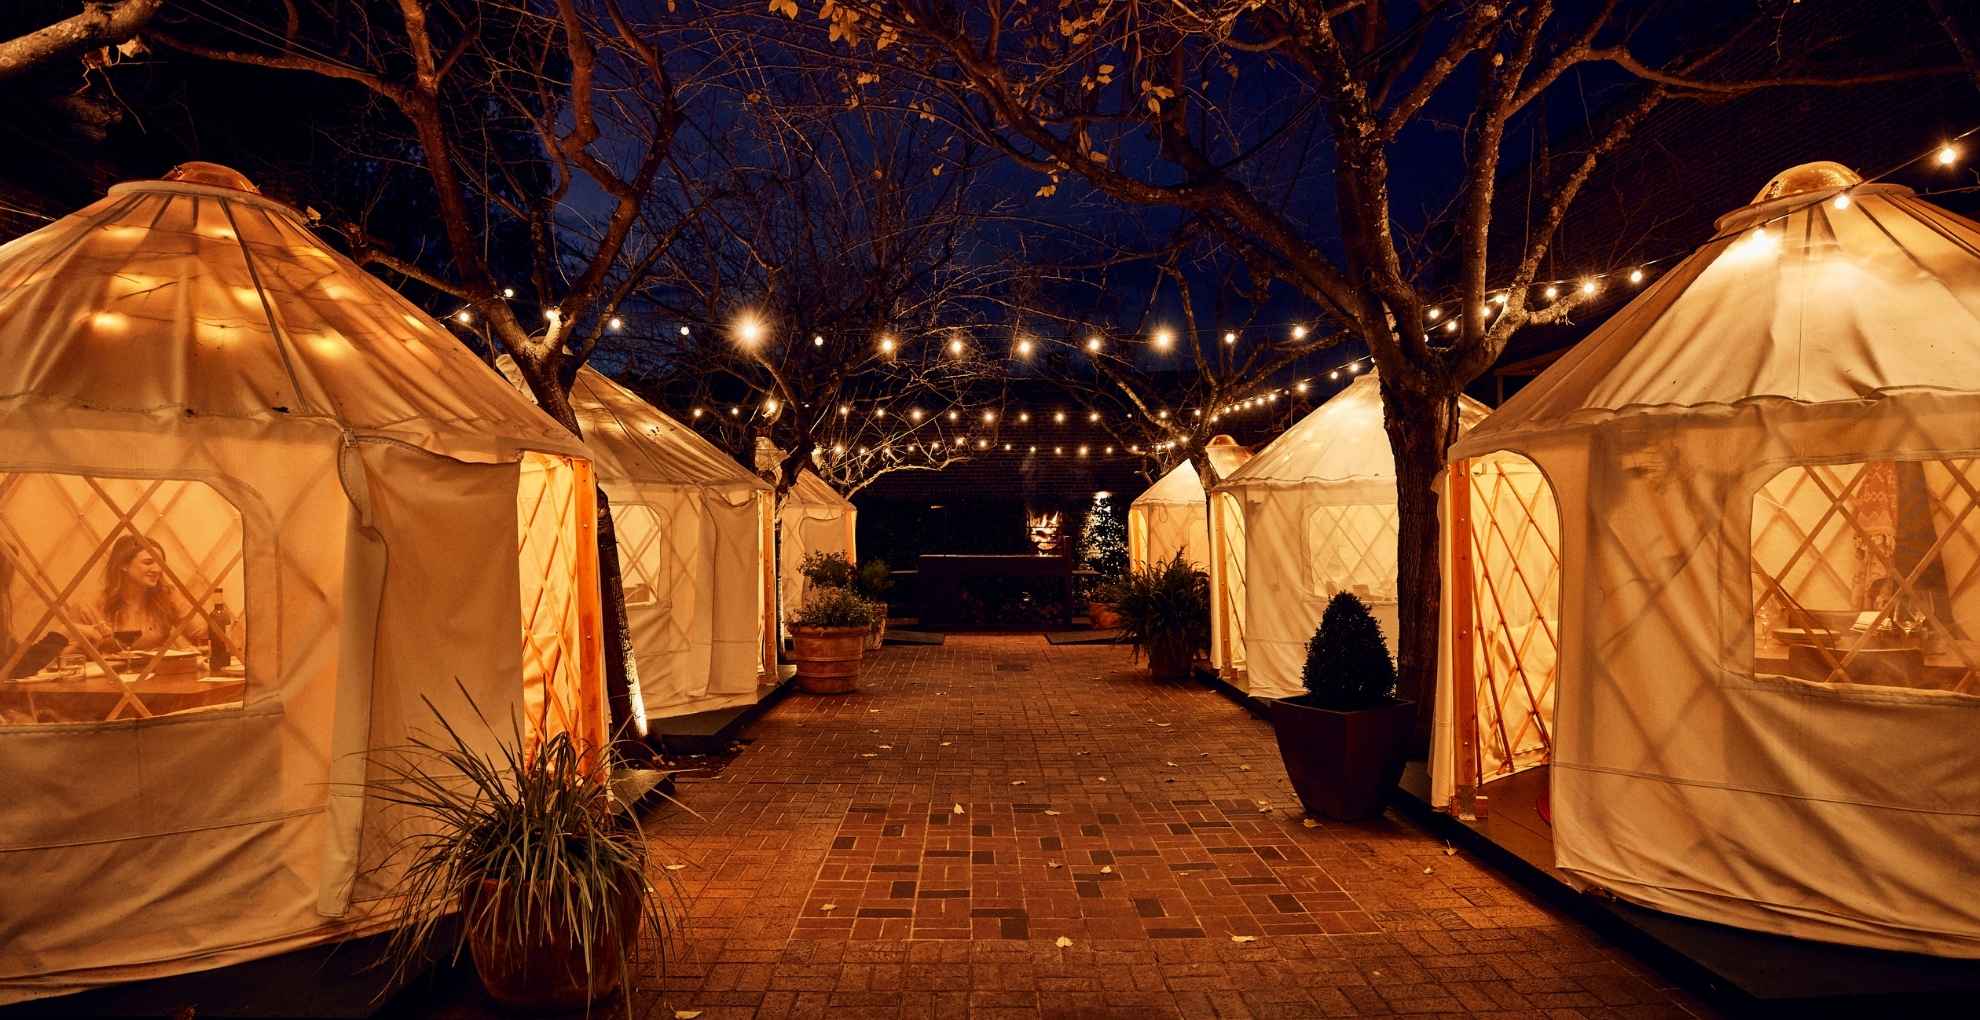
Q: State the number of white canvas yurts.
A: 6